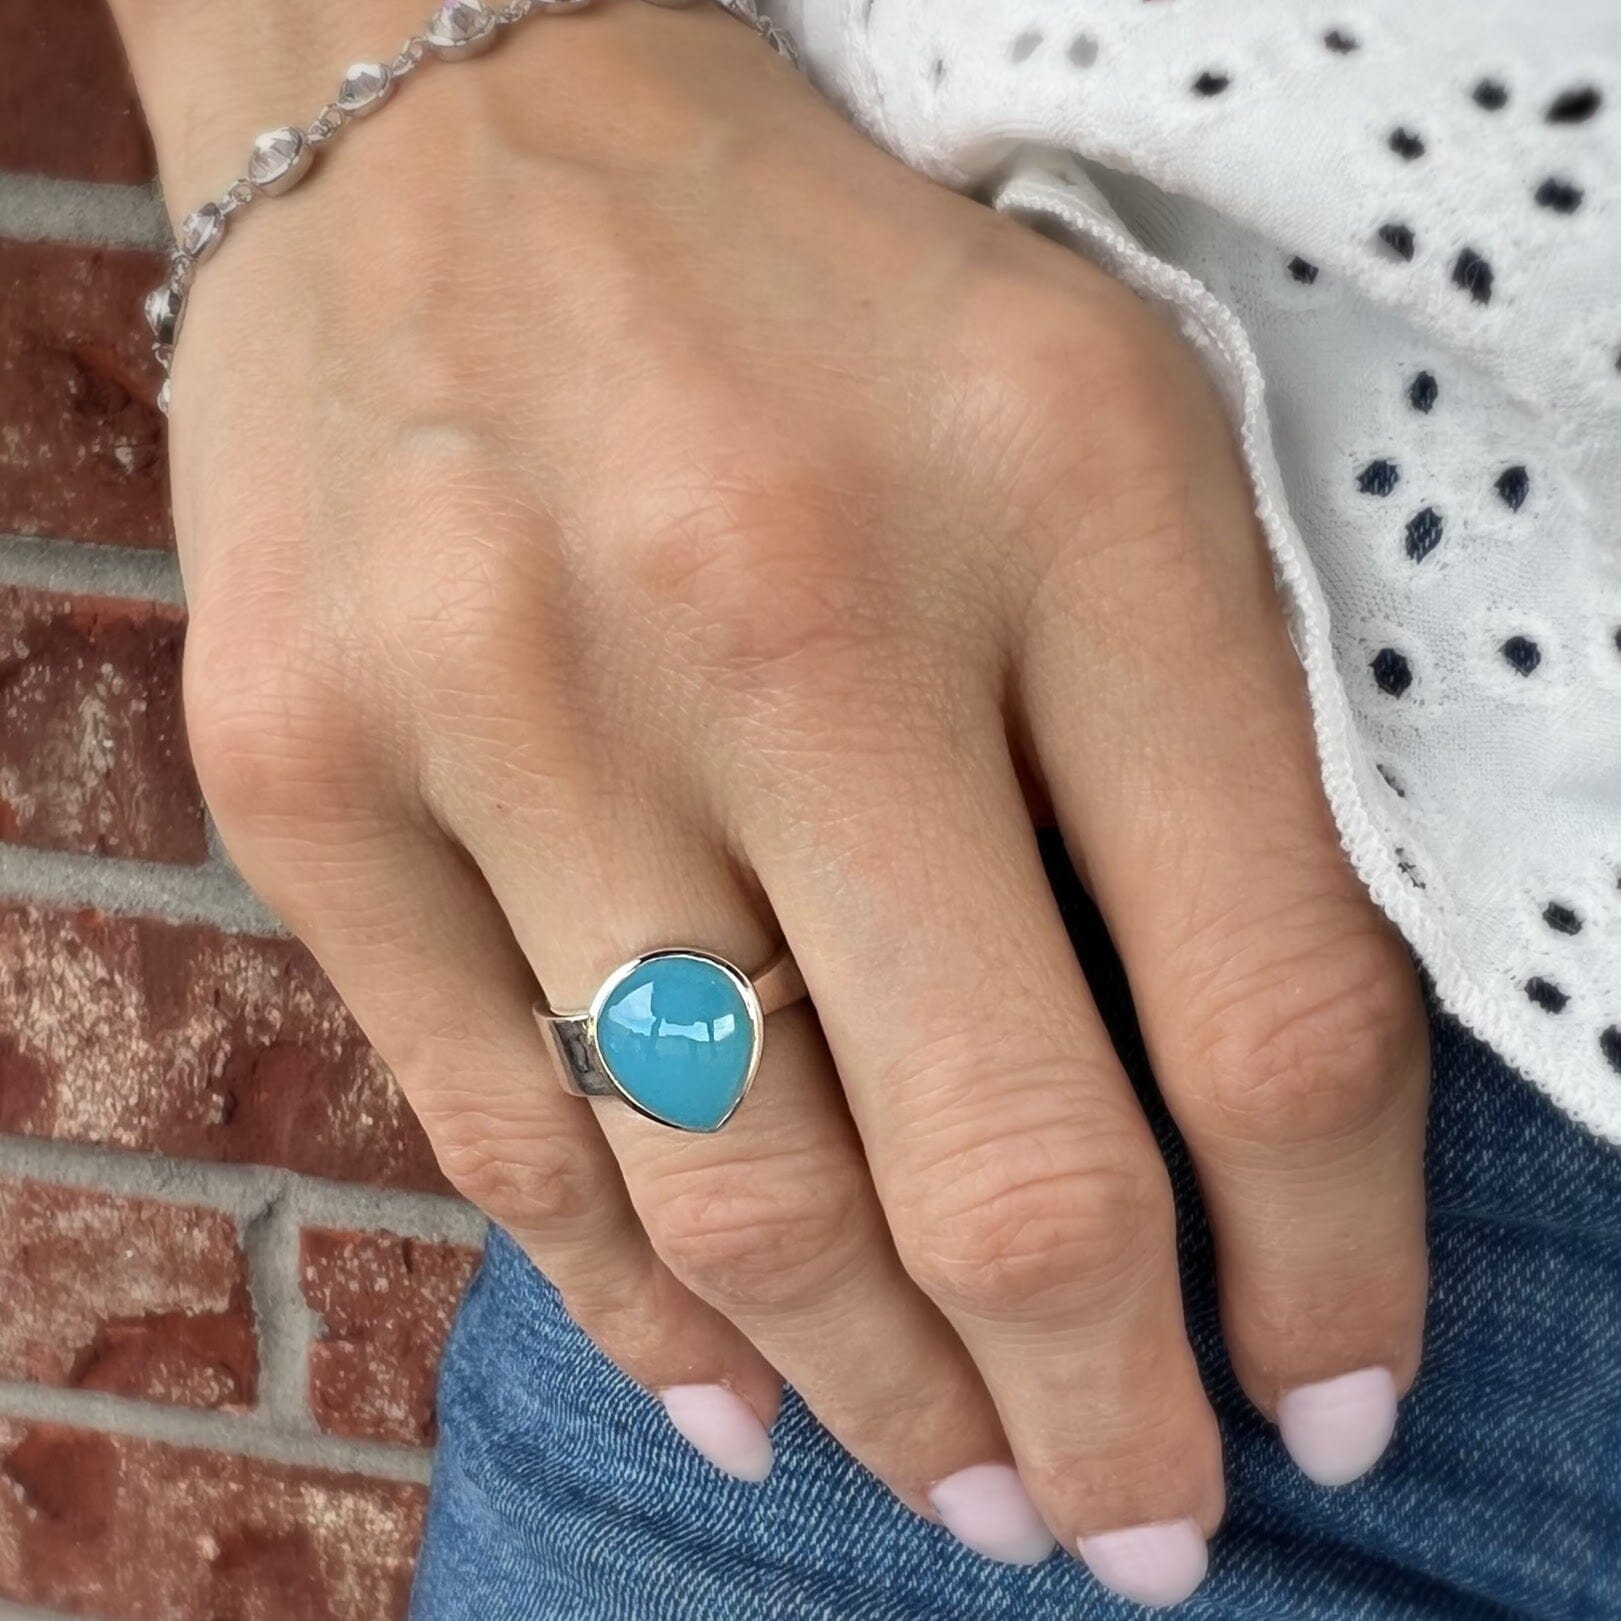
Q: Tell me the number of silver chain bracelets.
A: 1